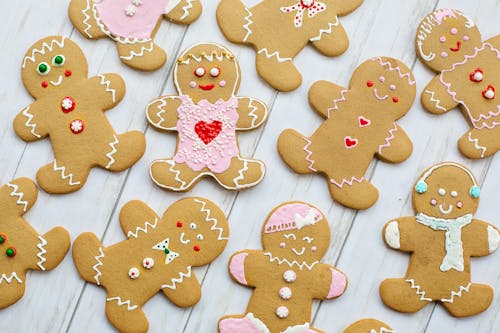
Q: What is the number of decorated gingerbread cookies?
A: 11